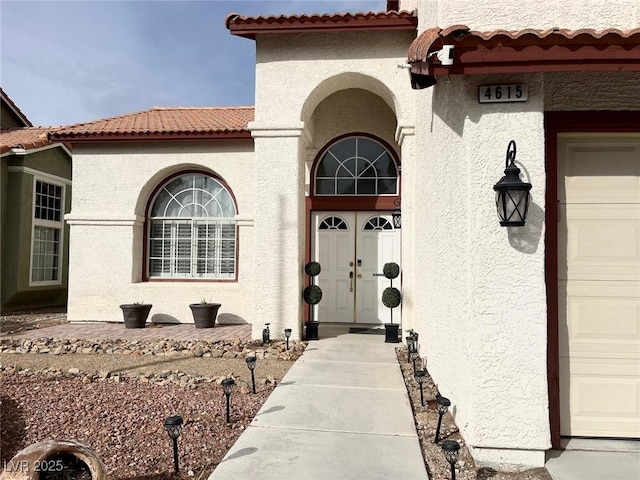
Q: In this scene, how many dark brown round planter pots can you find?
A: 2